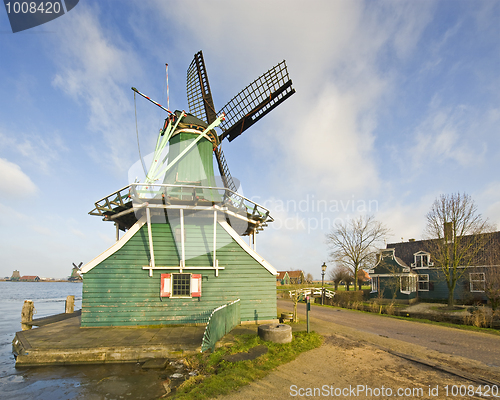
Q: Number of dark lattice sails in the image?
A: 3